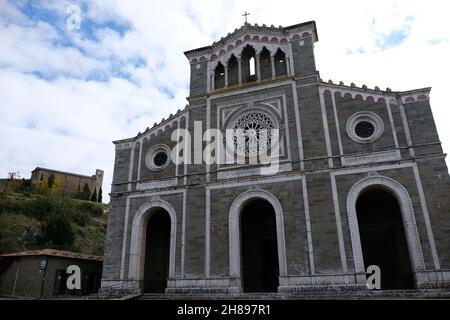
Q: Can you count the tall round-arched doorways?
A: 3